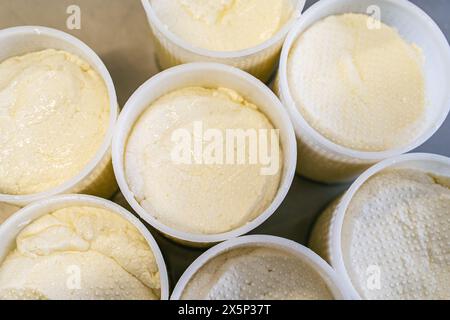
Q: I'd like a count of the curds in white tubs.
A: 7